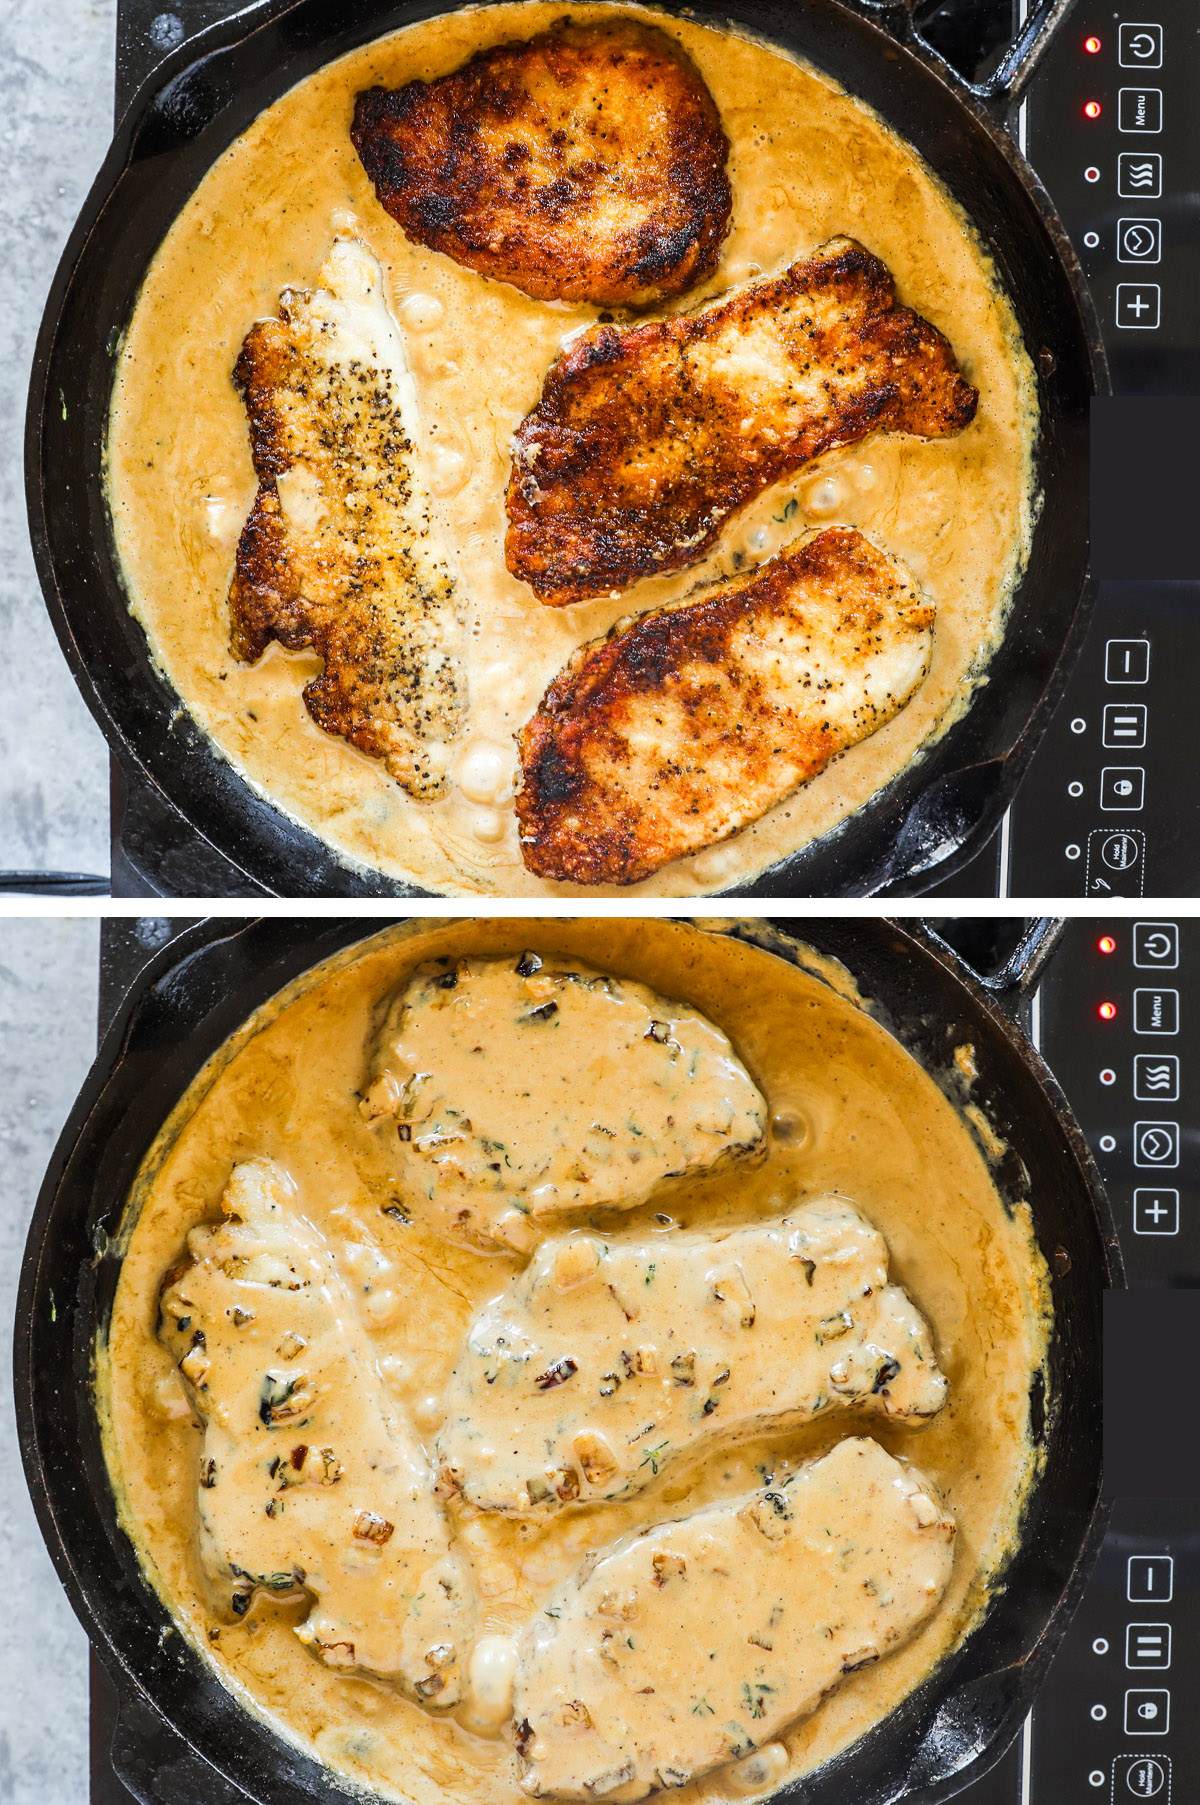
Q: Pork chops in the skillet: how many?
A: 4